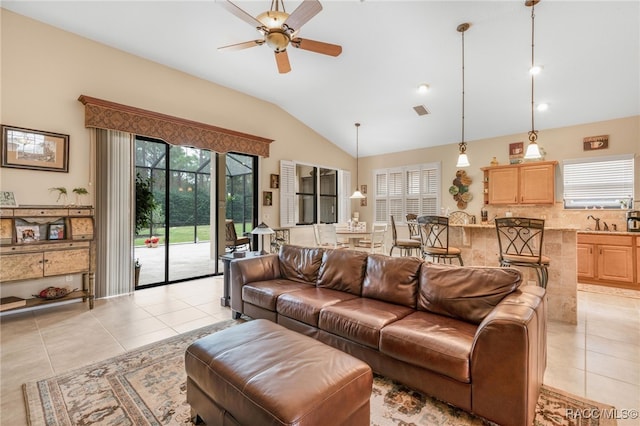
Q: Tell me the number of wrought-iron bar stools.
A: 4